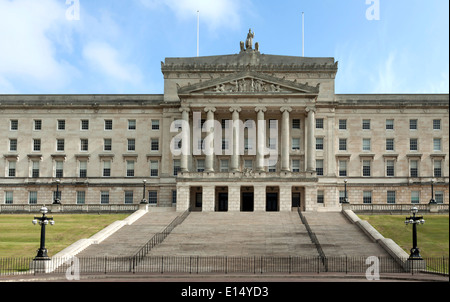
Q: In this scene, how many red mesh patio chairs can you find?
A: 0